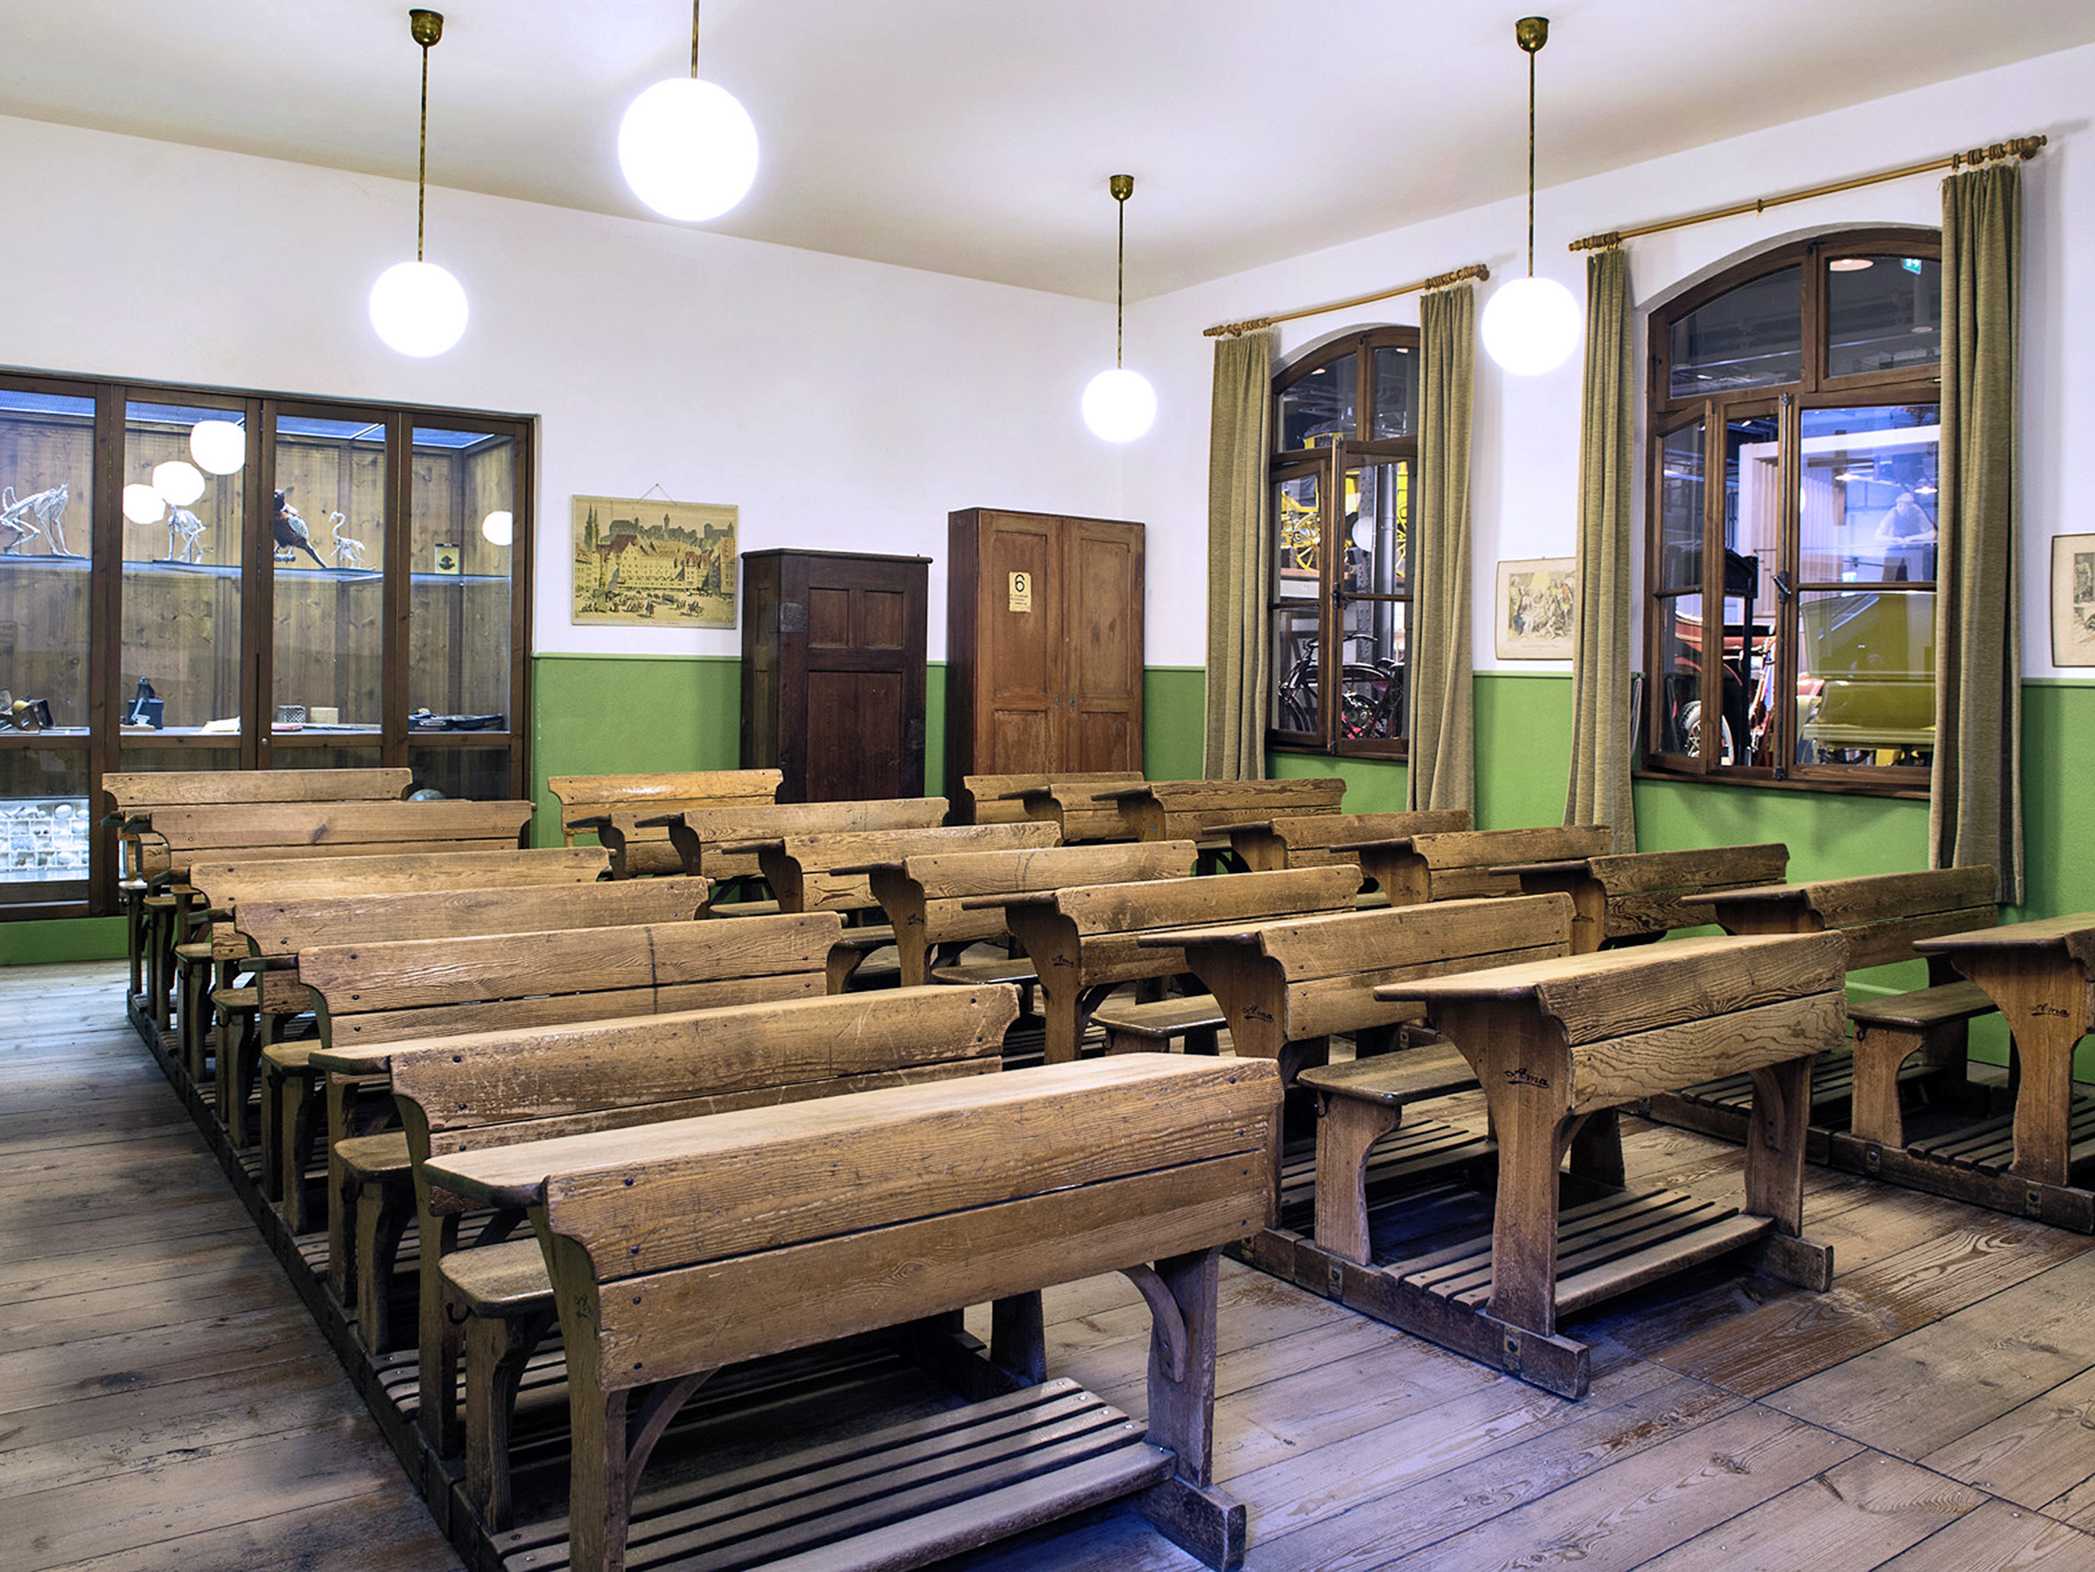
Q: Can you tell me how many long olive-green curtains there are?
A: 4